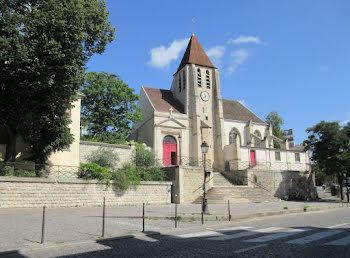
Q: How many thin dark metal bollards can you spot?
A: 6